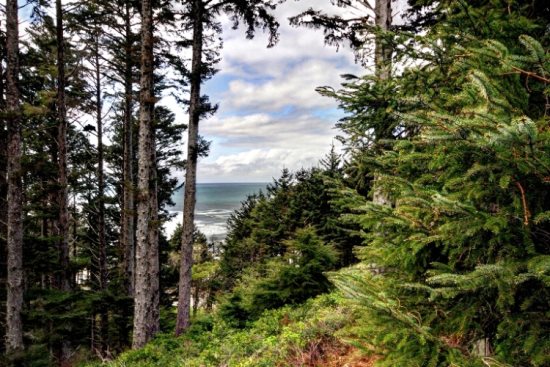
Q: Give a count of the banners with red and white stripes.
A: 0